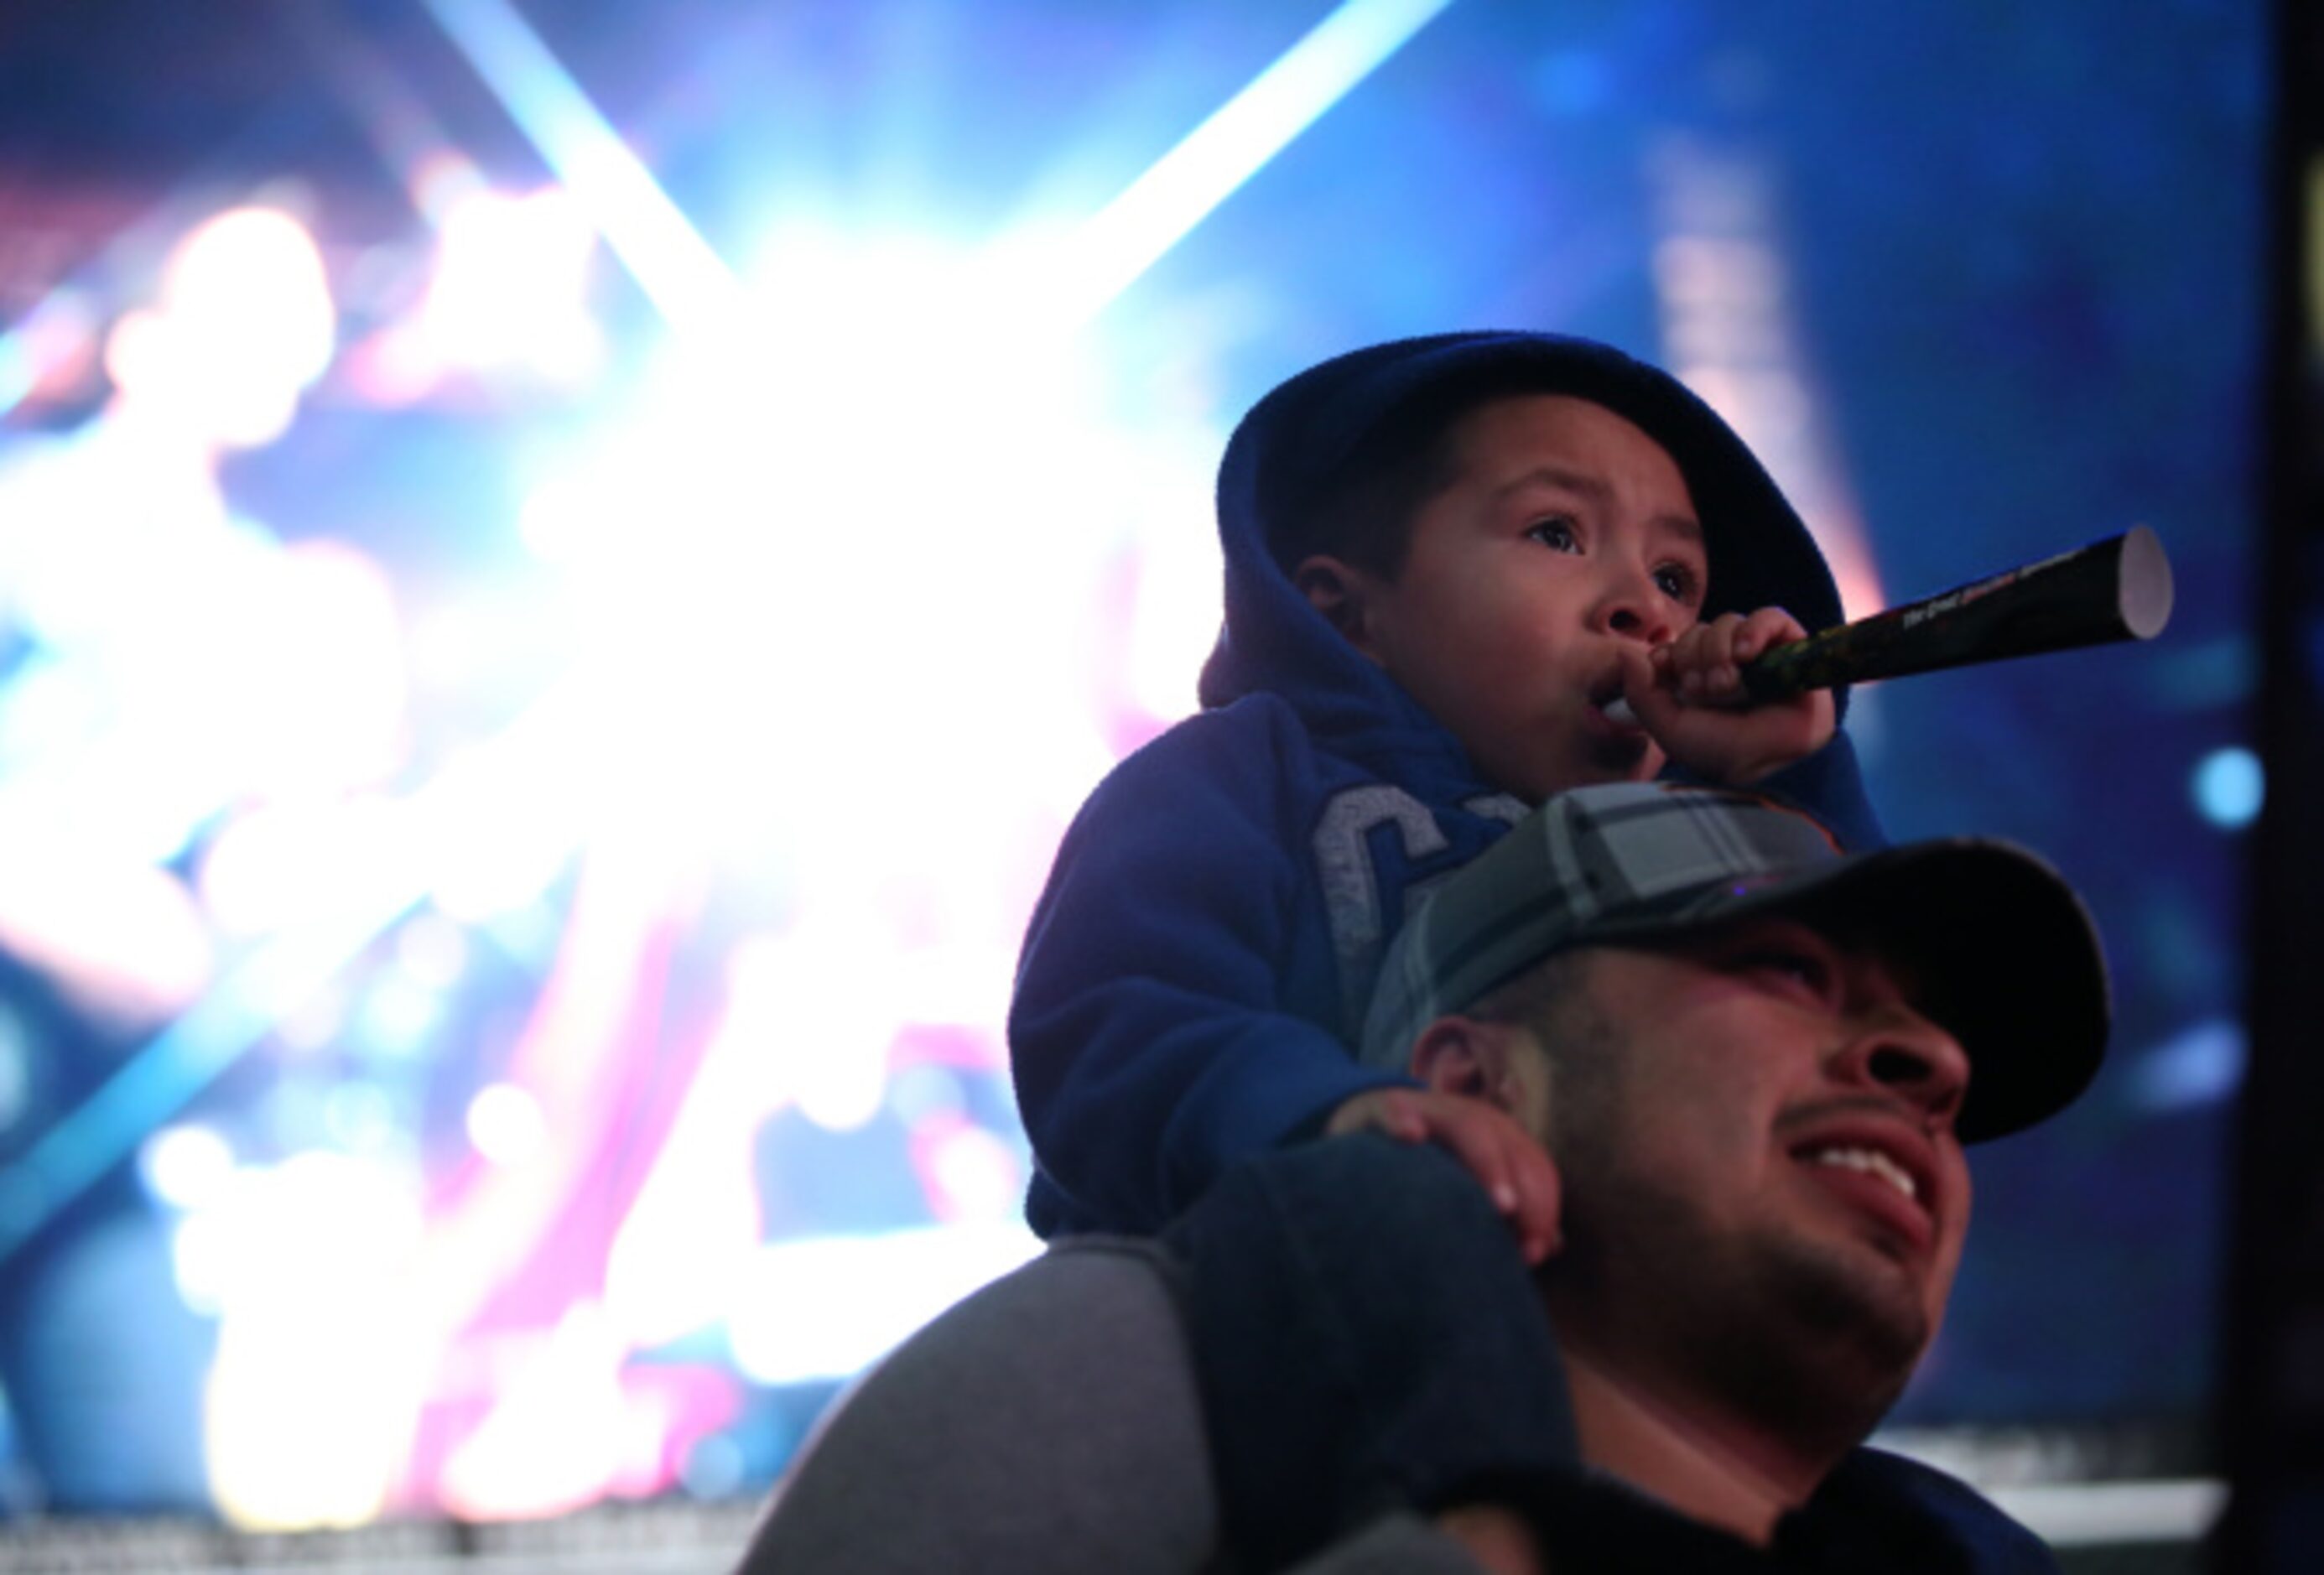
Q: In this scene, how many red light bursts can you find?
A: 0